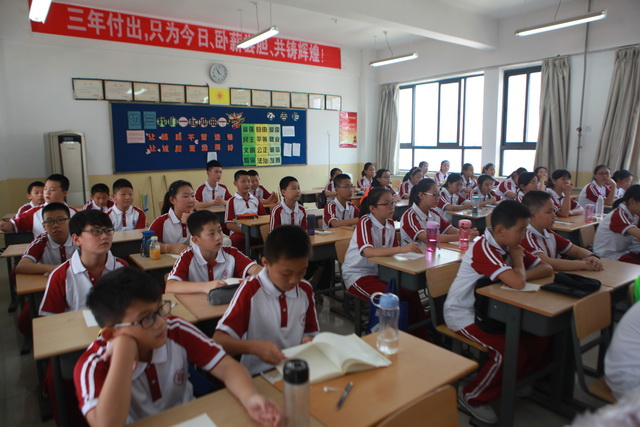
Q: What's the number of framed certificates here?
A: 11